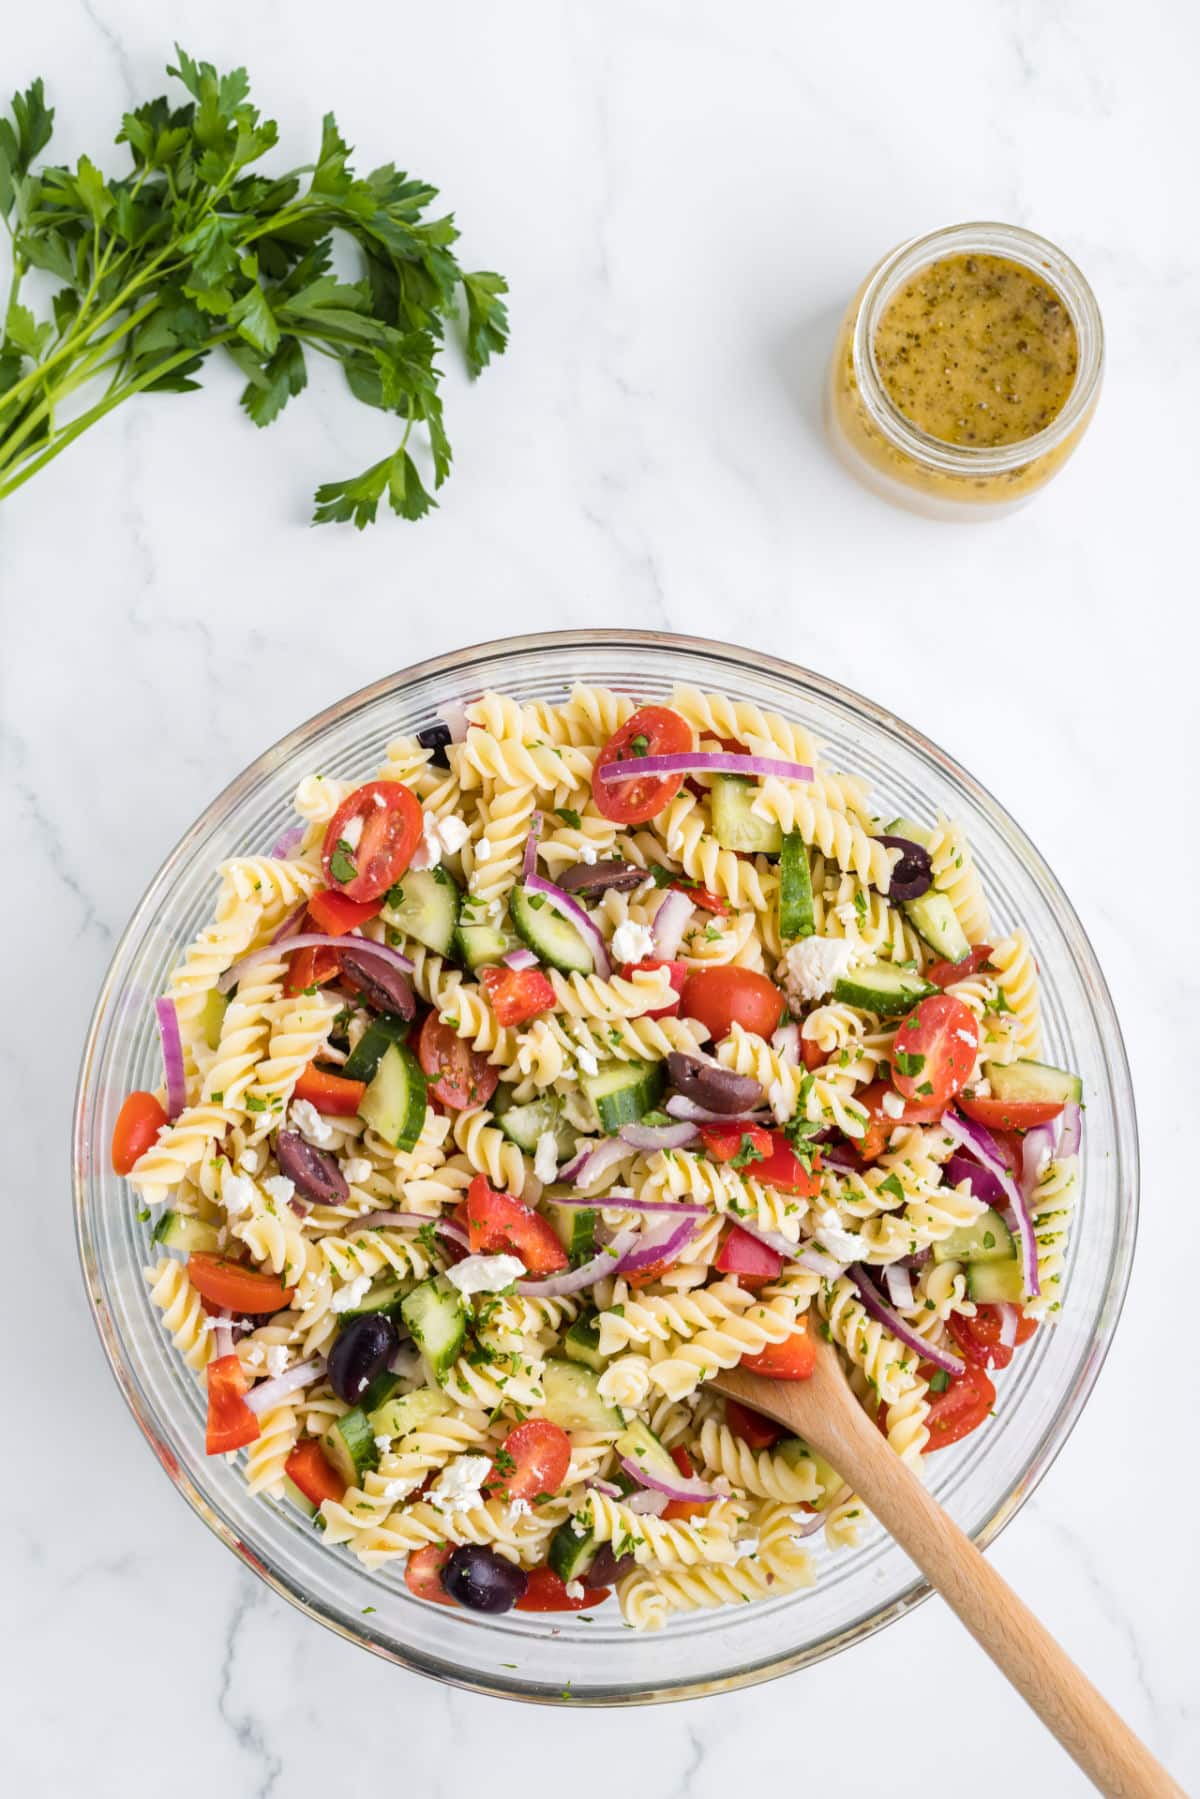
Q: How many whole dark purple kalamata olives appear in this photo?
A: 2